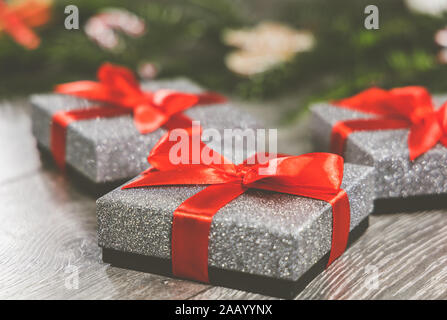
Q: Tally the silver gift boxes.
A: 3